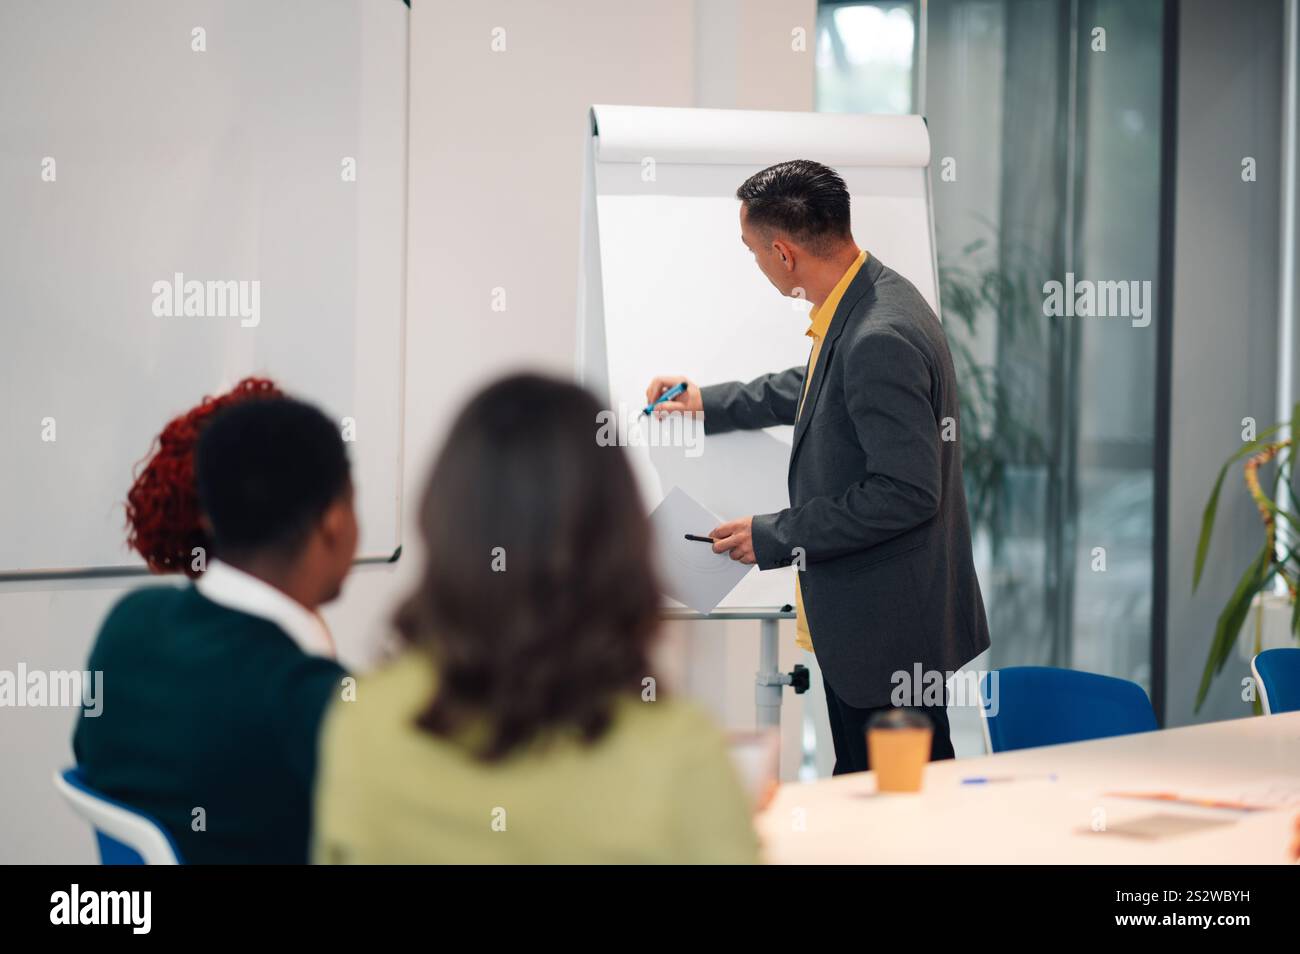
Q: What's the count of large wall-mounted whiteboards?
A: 1